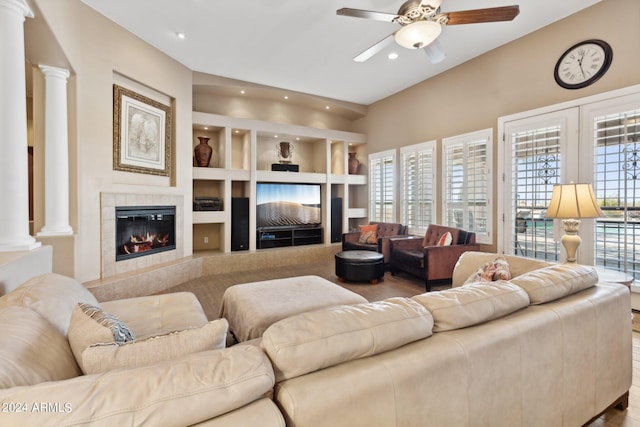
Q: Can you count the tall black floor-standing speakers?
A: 2